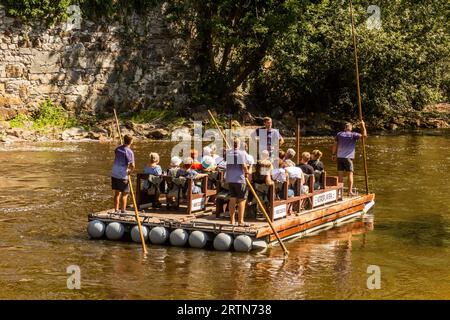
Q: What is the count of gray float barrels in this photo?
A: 8